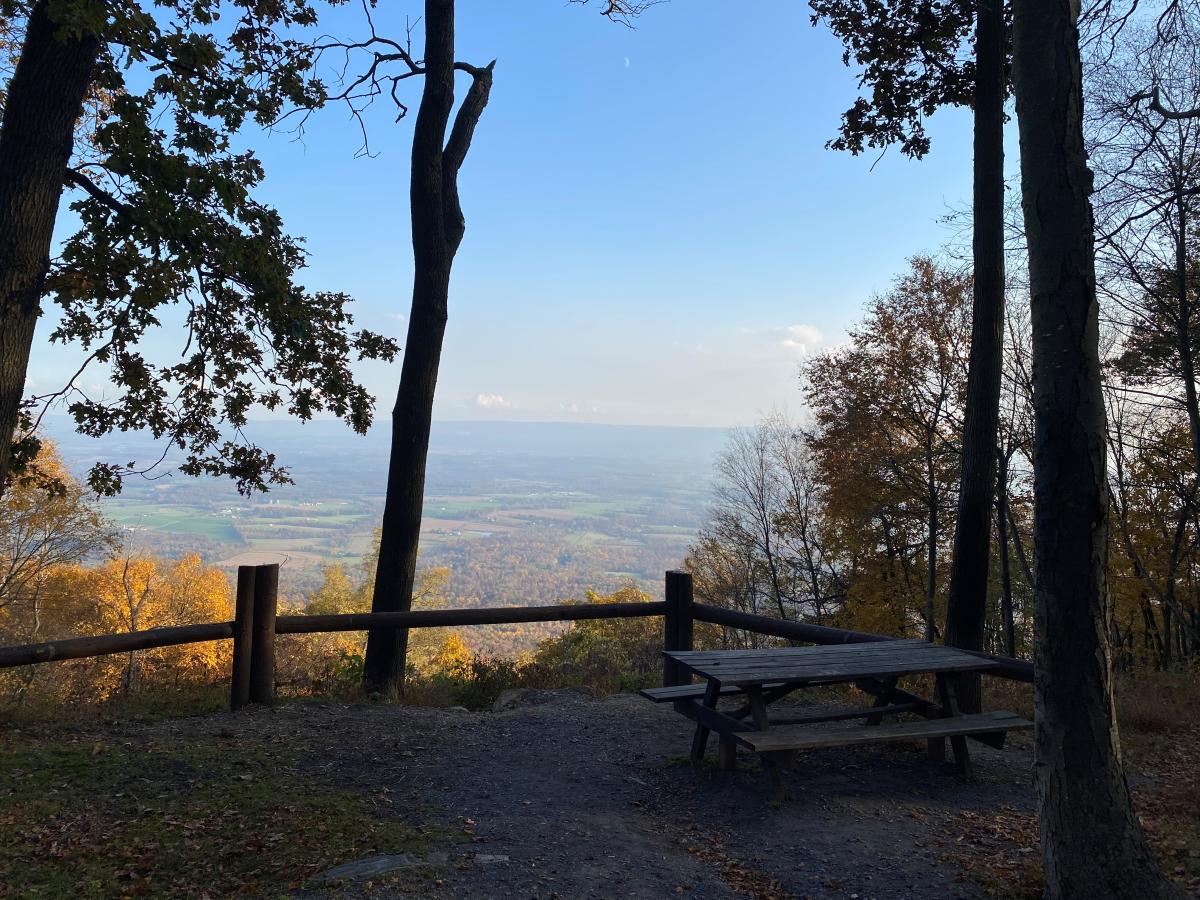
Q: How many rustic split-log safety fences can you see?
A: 1